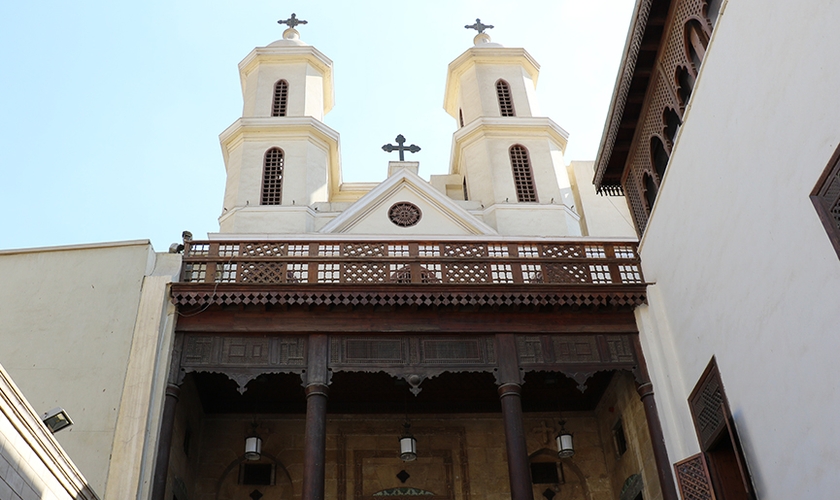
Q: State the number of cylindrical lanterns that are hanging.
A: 3